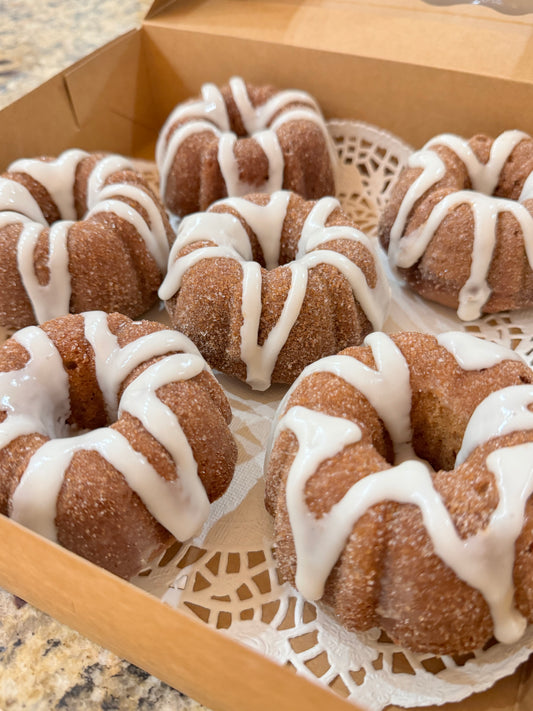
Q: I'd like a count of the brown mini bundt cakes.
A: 6